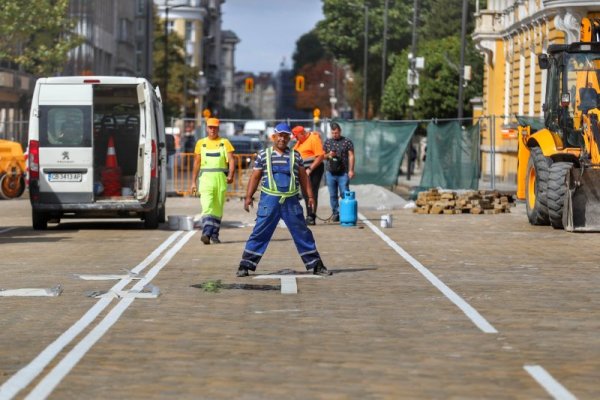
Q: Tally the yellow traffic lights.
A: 2